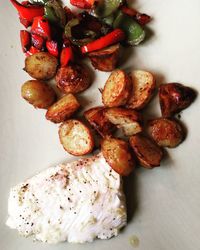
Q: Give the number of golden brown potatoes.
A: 14